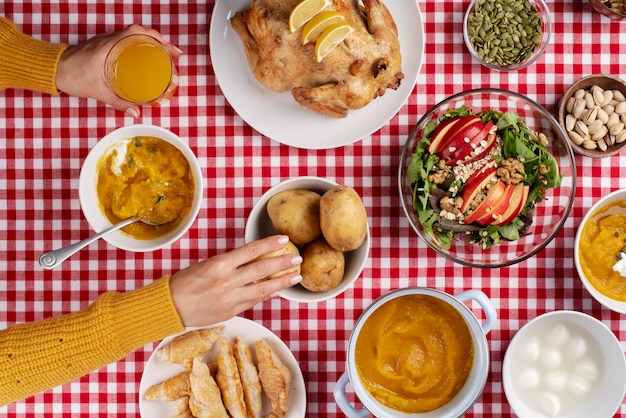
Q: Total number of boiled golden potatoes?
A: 4